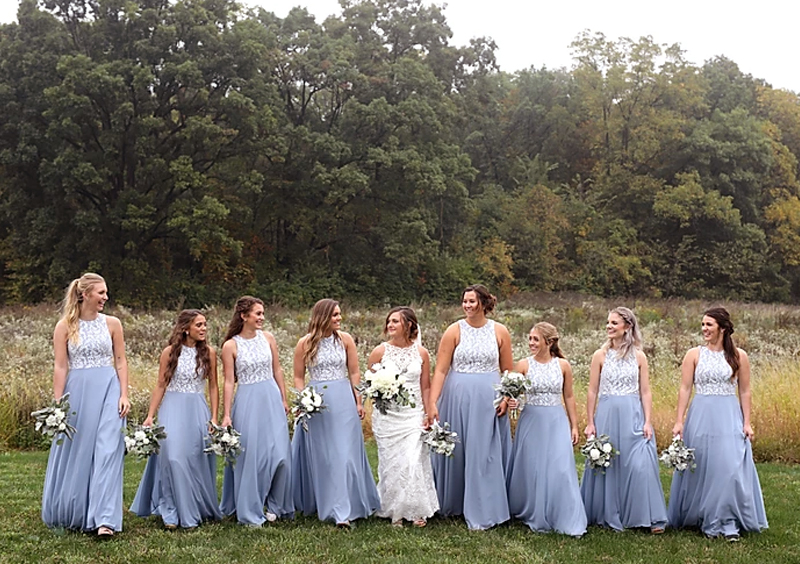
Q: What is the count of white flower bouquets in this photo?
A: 9